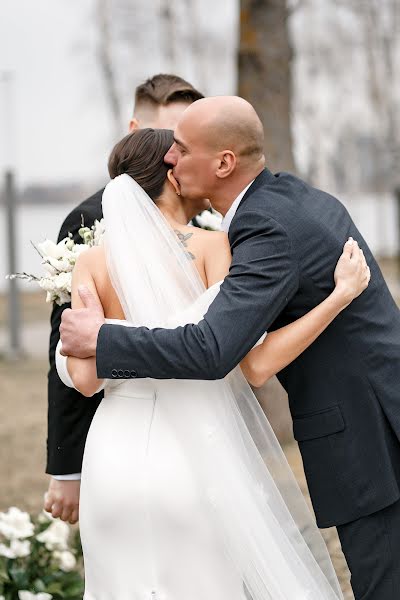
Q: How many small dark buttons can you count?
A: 4